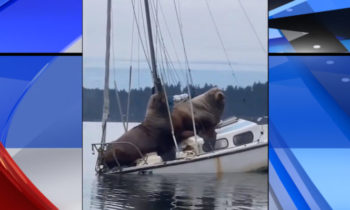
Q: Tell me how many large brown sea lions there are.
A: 2